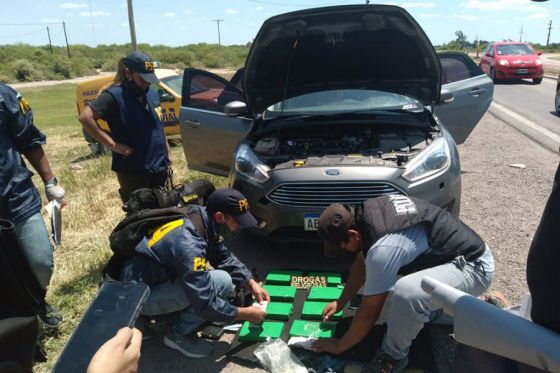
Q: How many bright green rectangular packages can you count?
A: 8